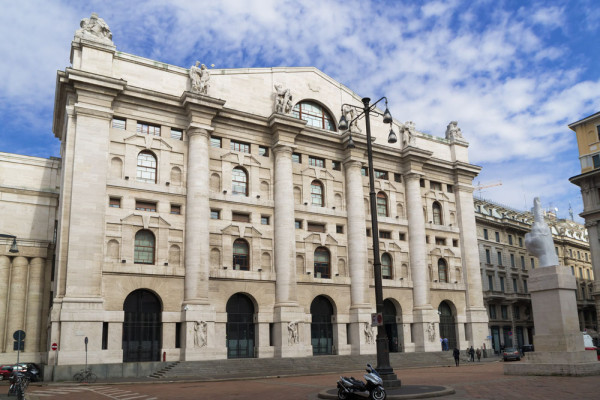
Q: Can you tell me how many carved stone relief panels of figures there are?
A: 4